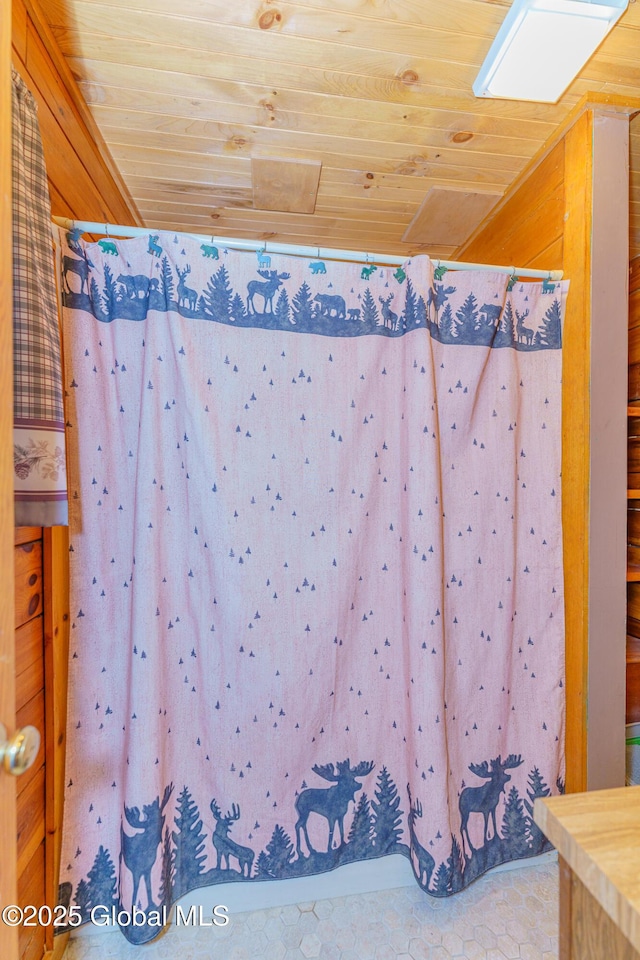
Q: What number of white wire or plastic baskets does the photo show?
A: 0